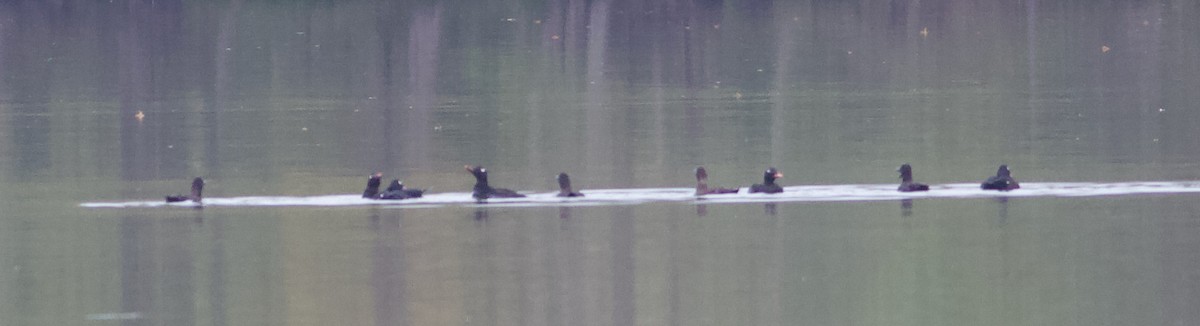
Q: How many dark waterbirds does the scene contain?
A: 9